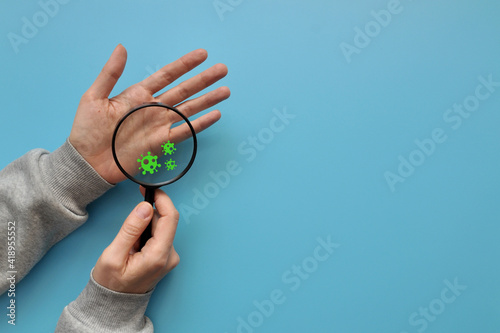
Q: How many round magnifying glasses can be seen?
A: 1